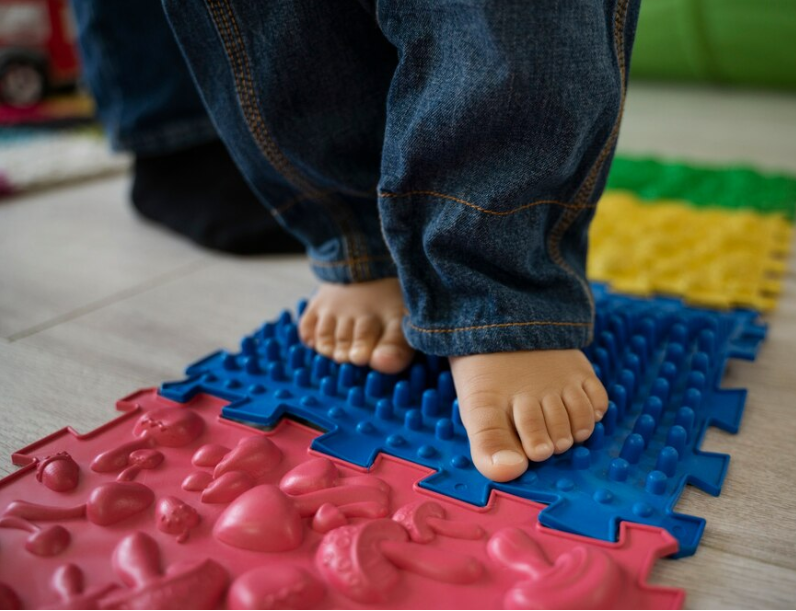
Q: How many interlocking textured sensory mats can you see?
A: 4